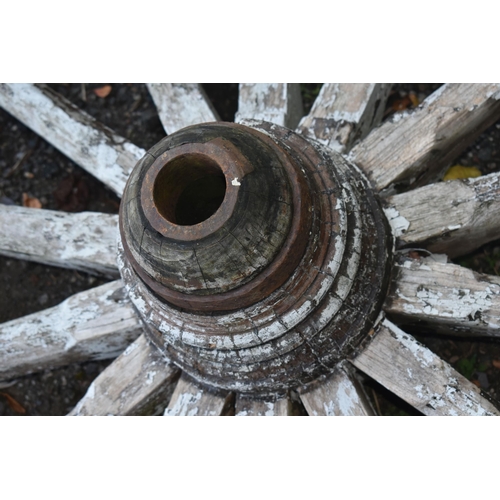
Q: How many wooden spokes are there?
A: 14